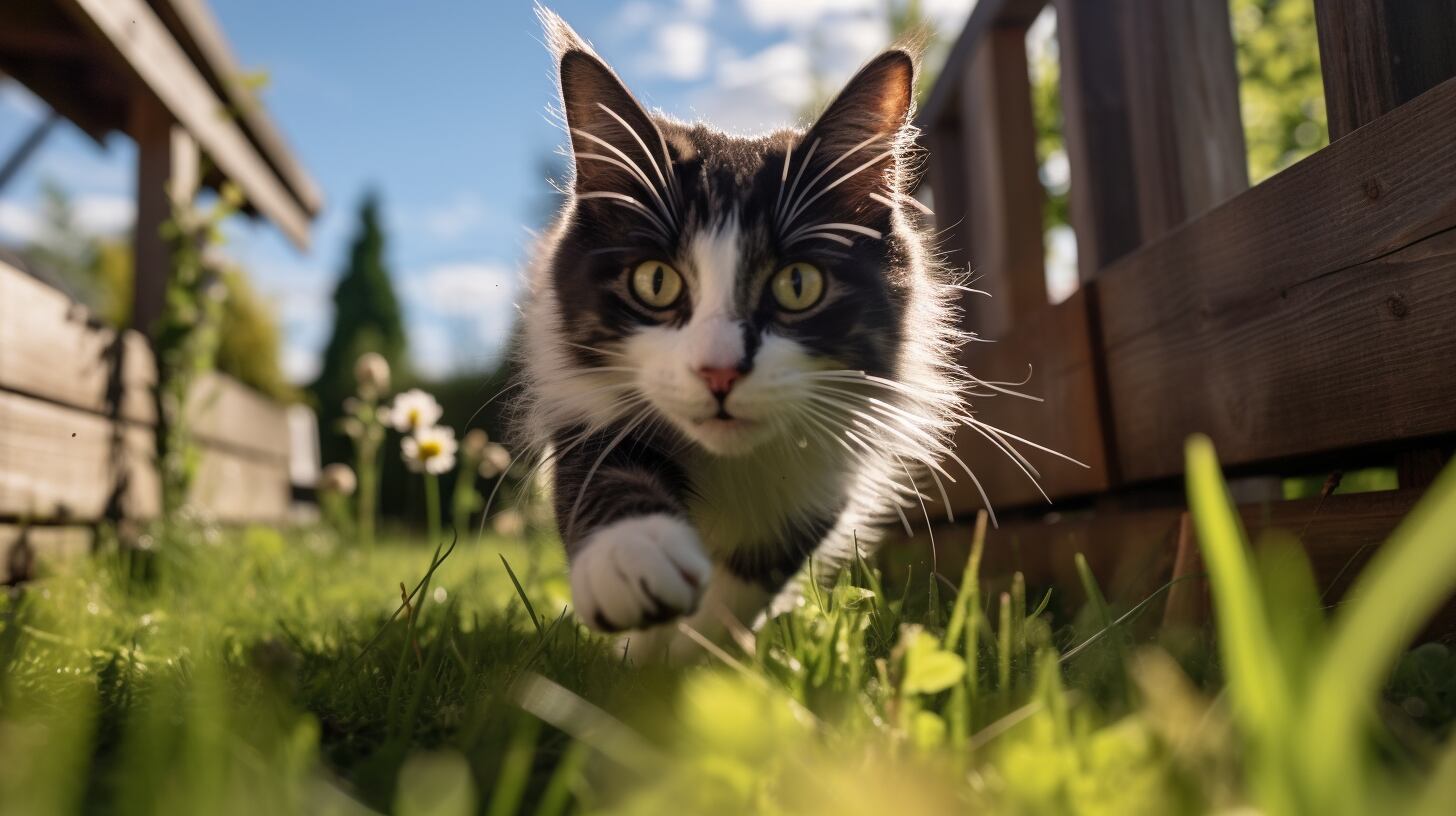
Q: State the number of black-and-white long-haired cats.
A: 1